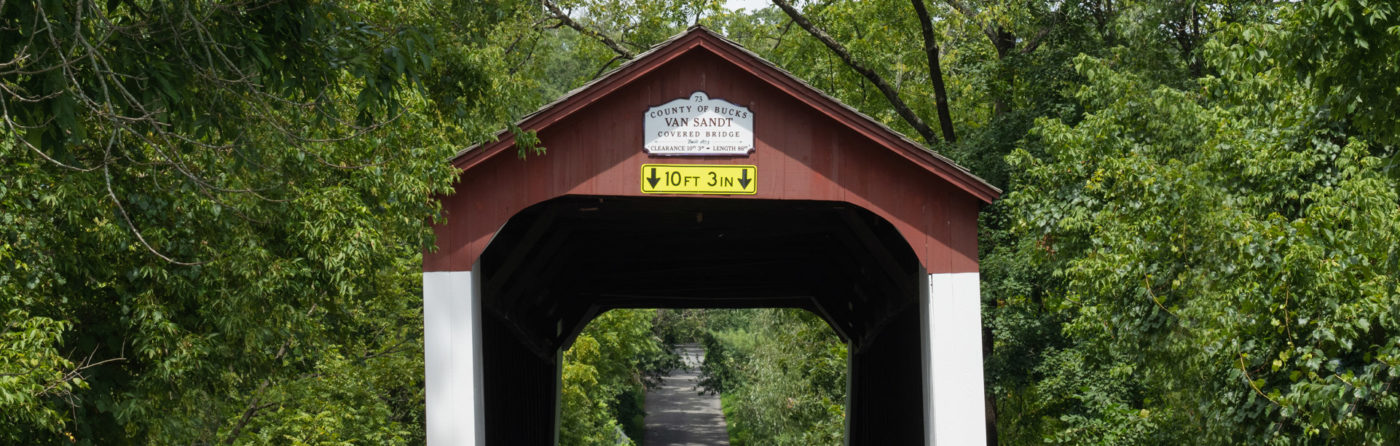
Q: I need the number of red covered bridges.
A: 1